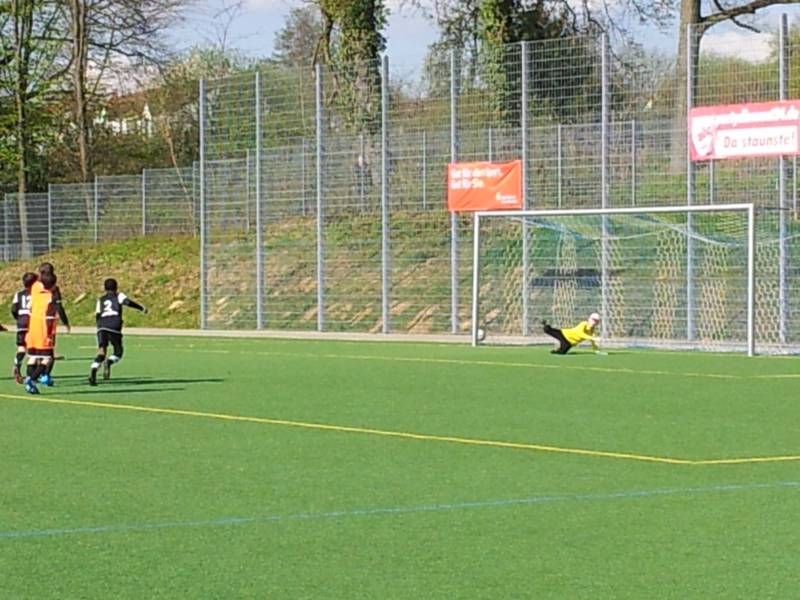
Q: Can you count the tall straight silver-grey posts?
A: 9